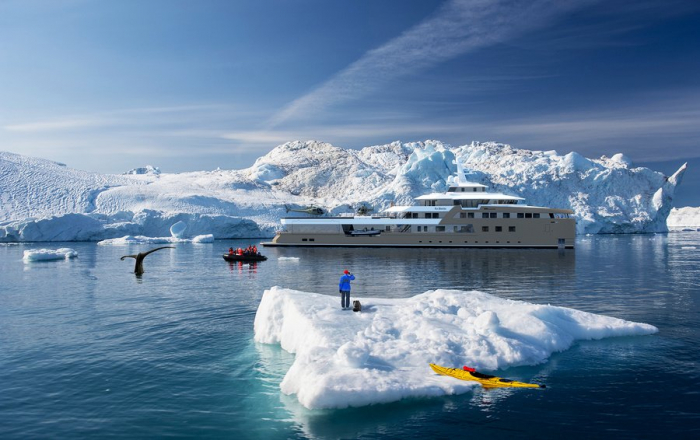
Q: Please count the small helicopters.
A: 2